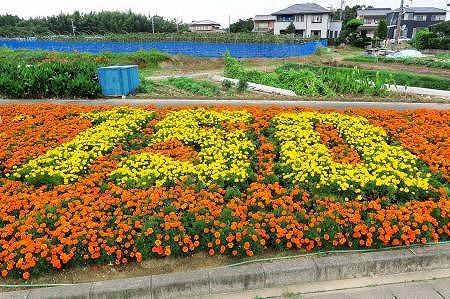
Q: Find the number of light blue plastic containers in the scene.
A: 1